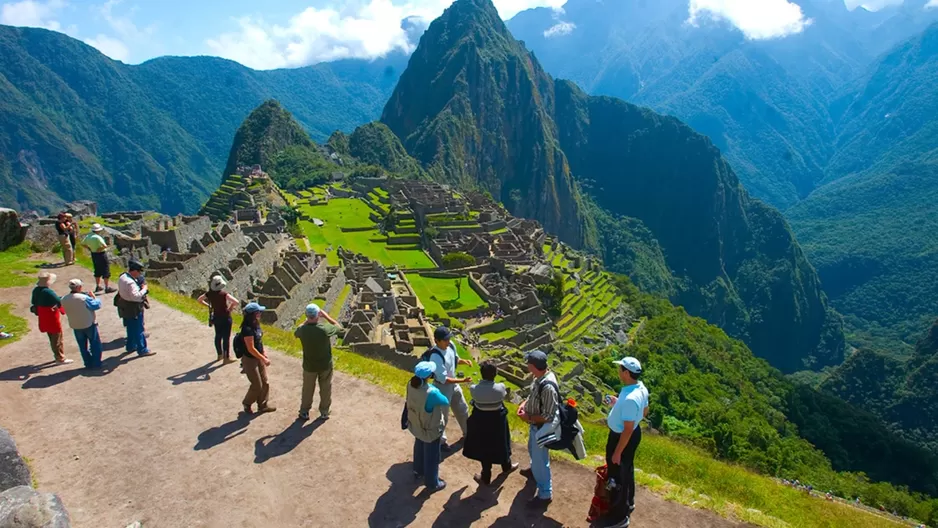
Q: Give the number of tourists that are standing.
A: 14